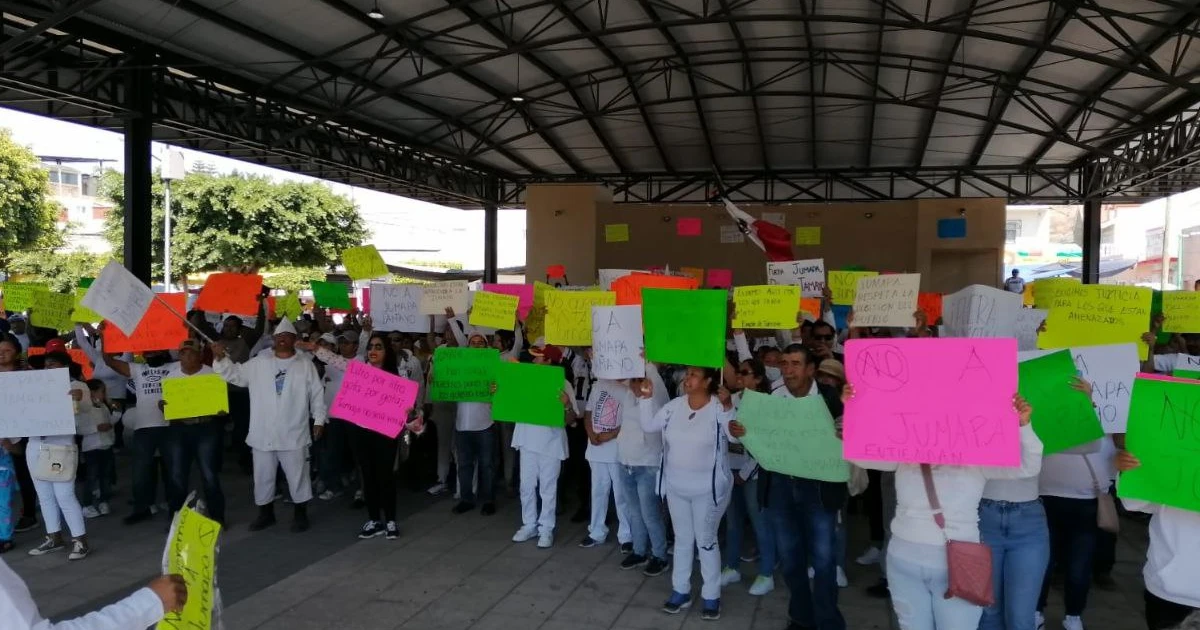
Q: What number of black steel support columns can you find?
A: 3